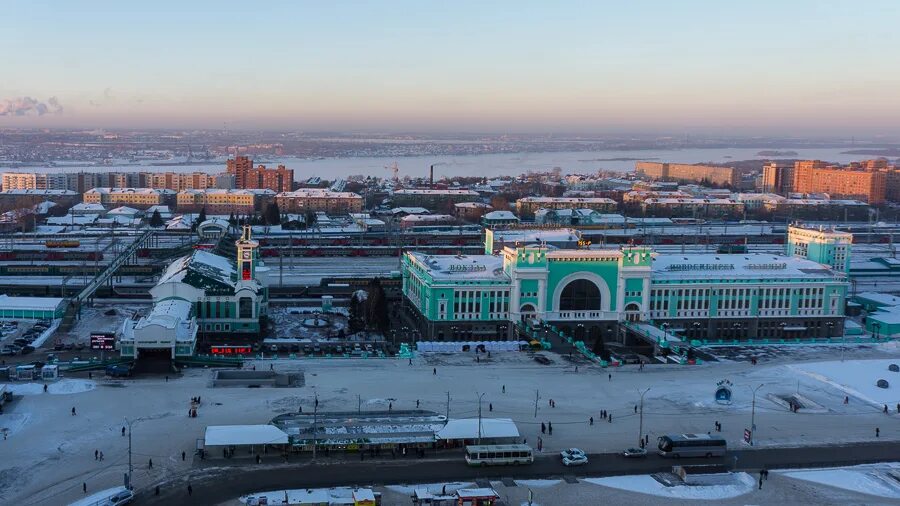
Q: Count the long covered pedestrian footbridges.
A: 1